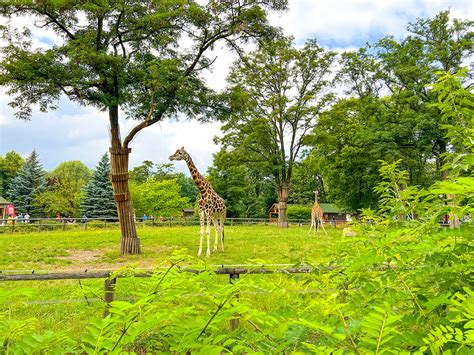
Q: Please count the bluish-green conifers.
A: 2